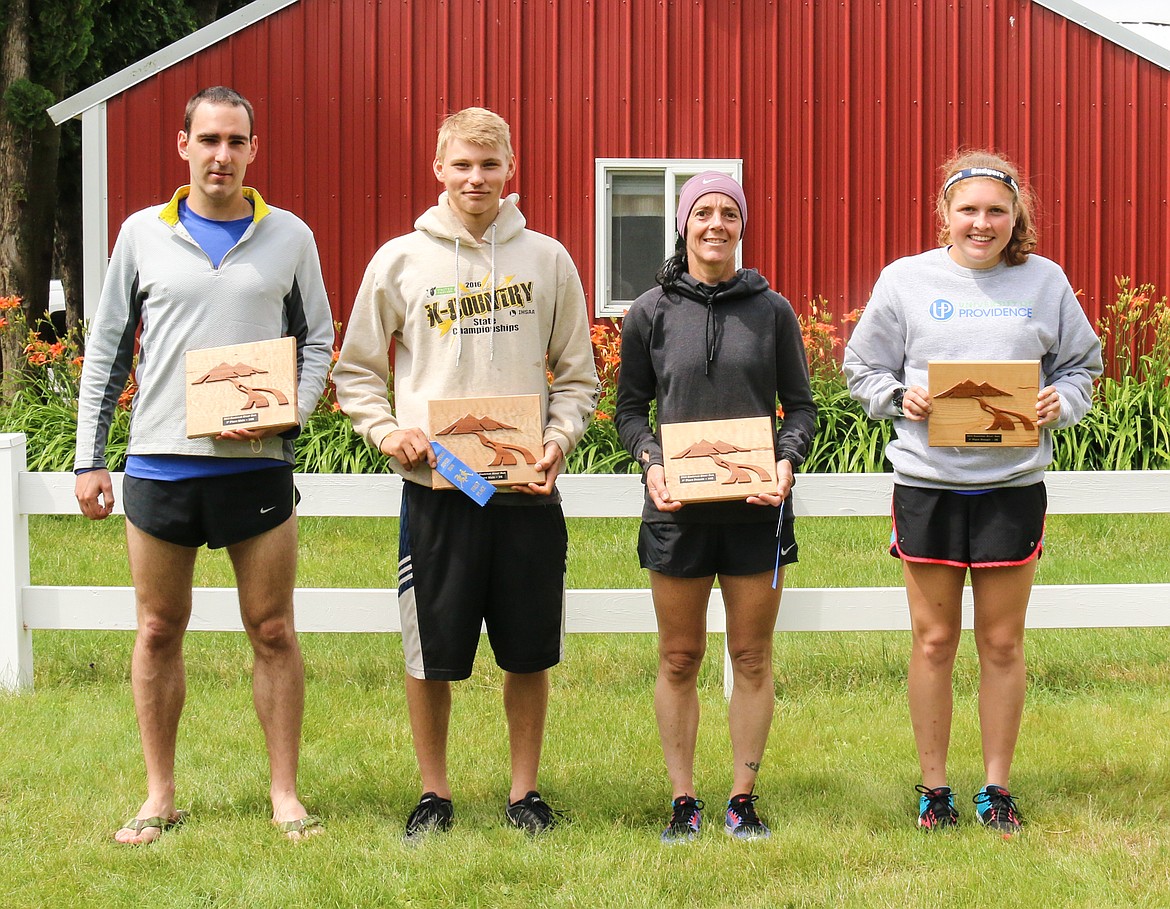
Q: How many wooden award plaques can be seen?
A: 4